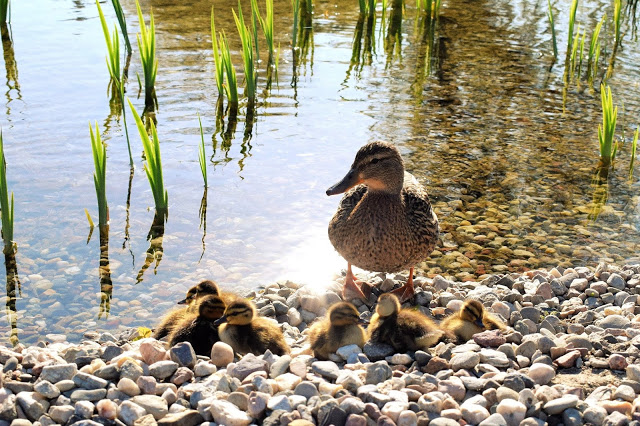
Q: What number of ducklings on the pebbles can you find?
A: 7